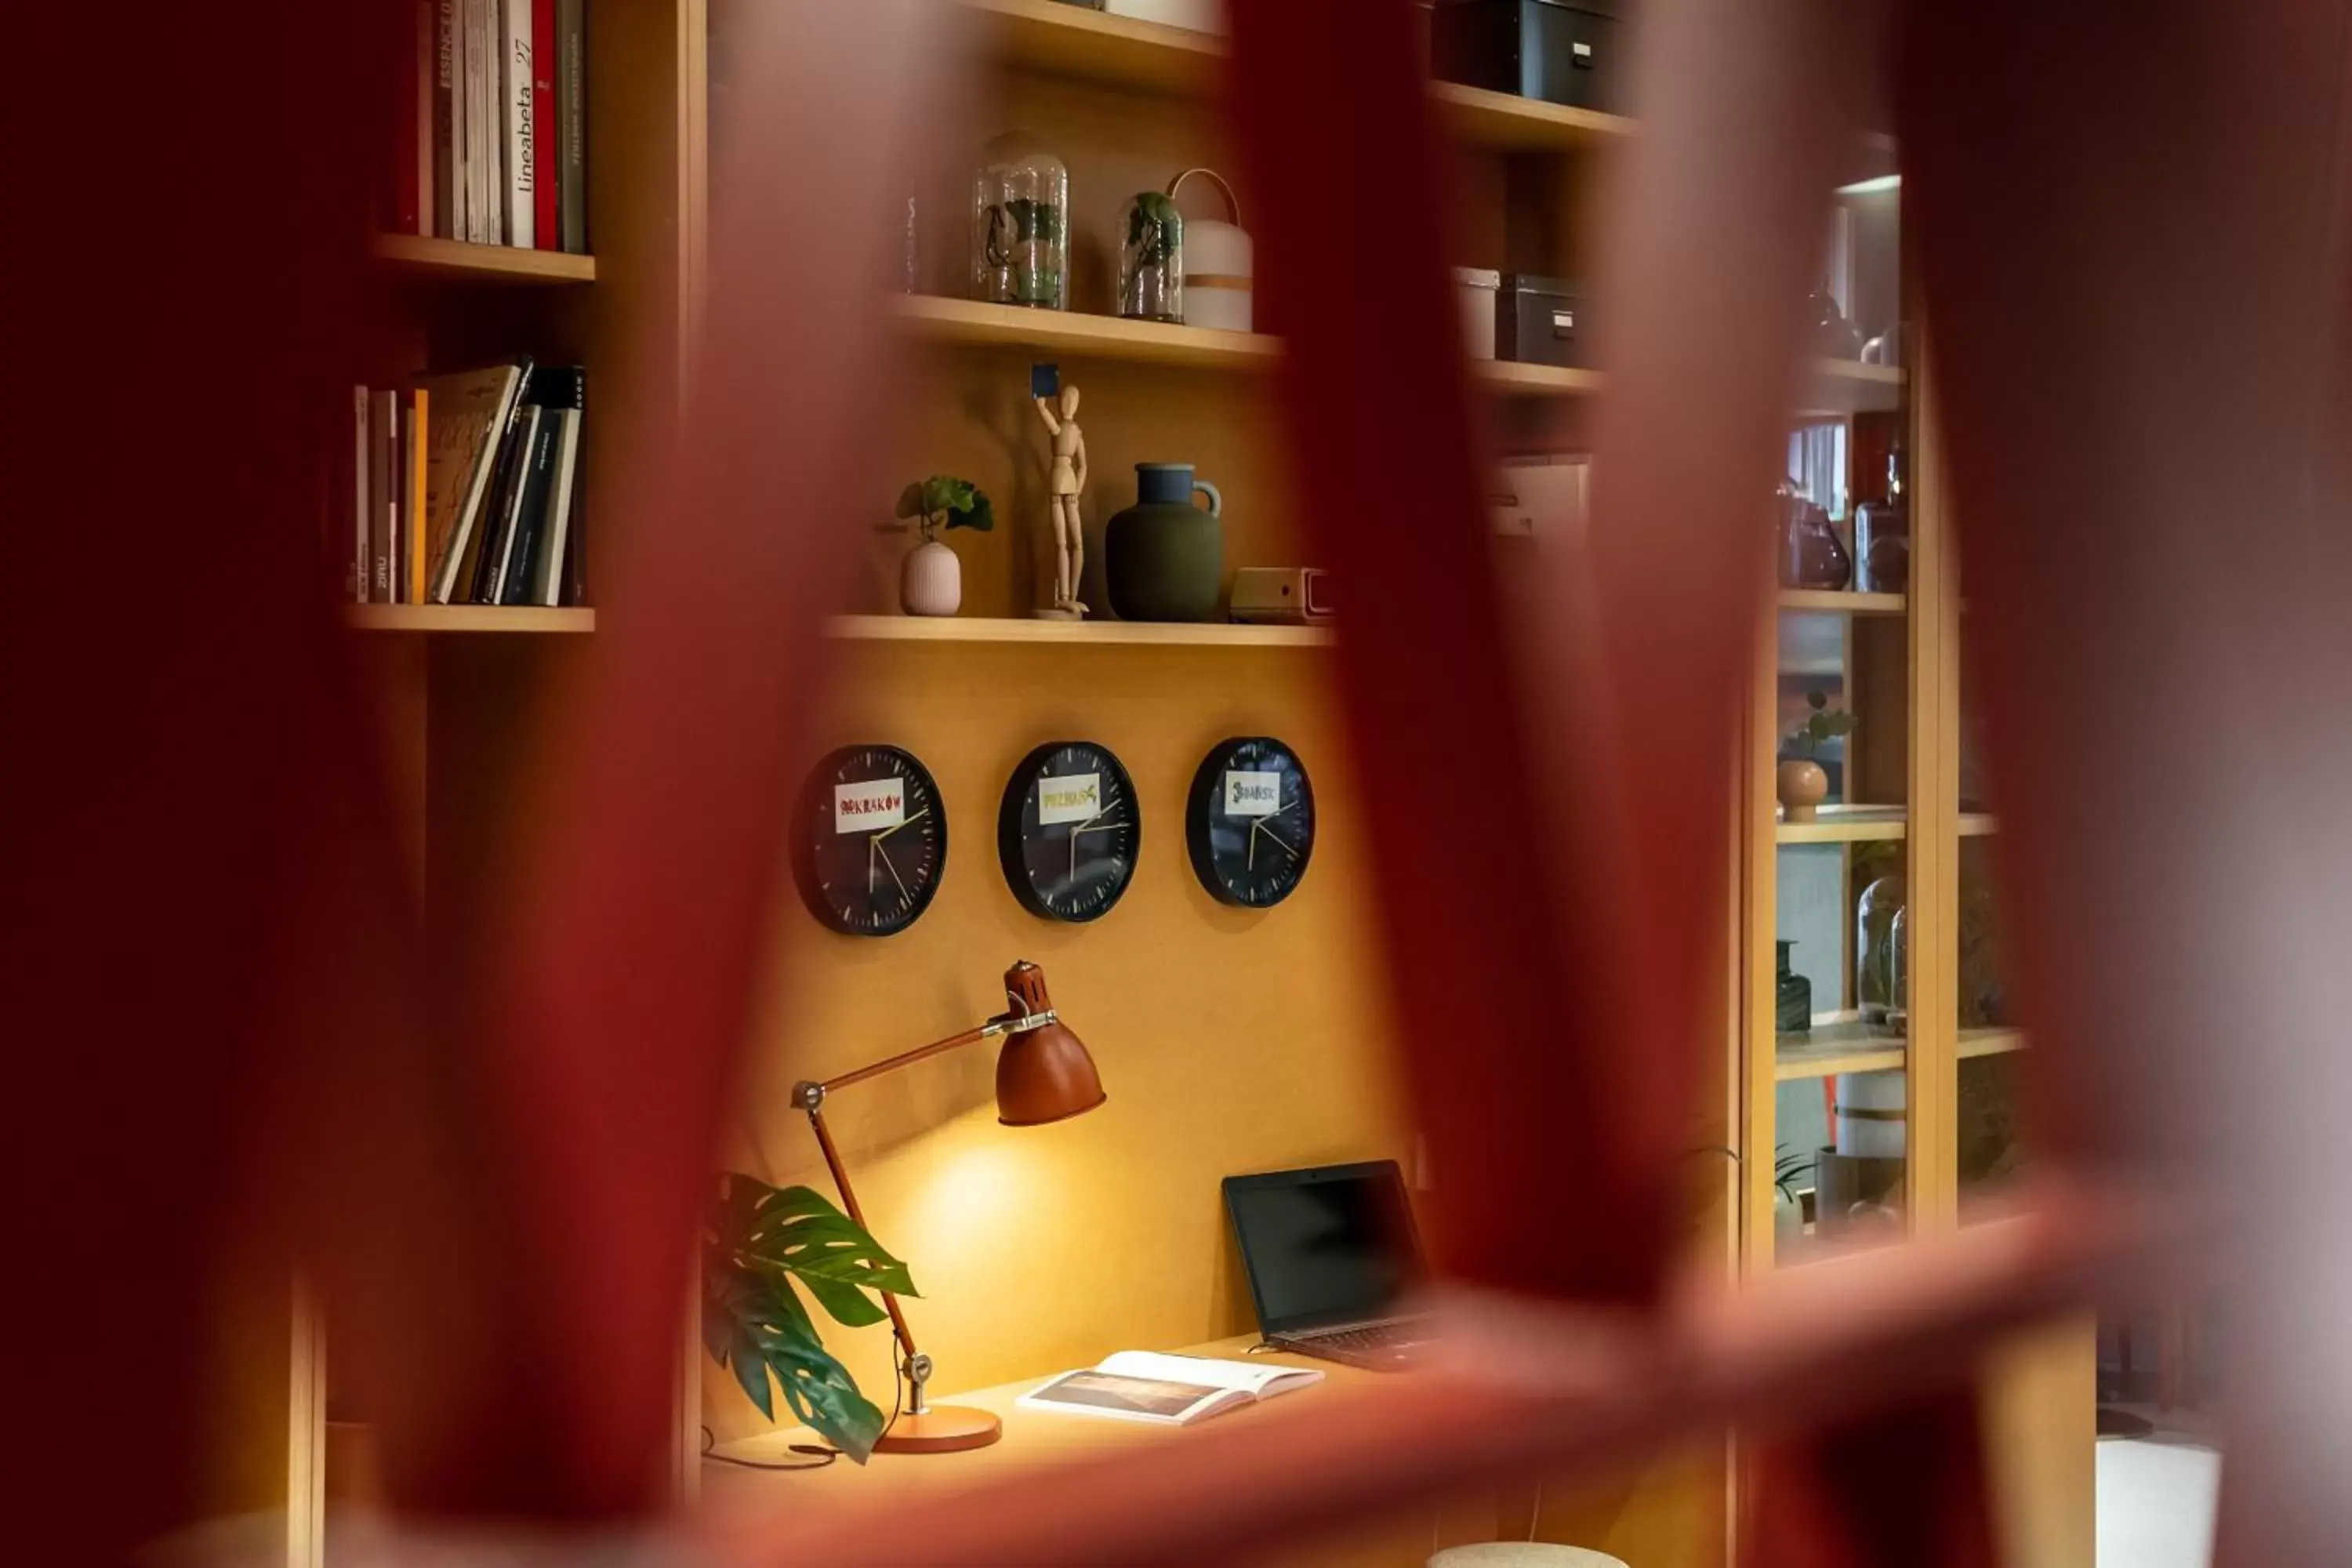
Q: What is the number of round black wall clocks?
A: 3